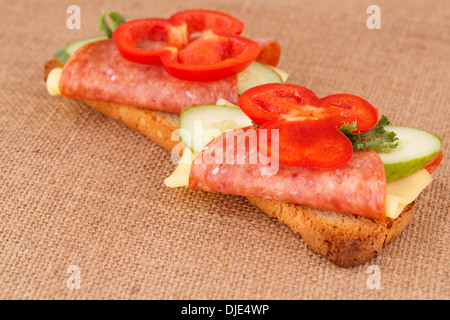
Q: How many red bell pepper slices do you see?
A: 2